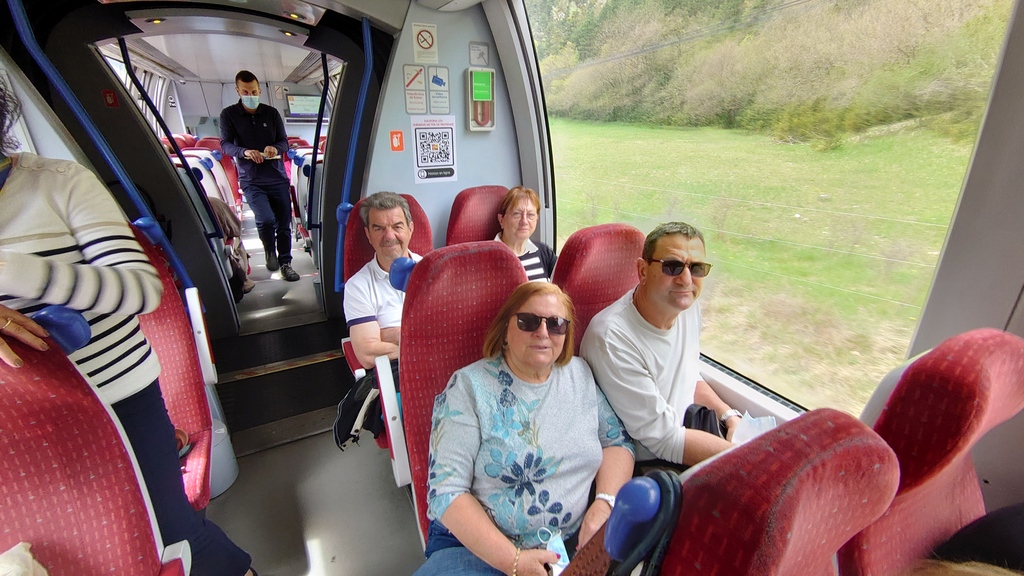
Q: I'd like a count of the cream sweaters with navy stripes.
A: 1